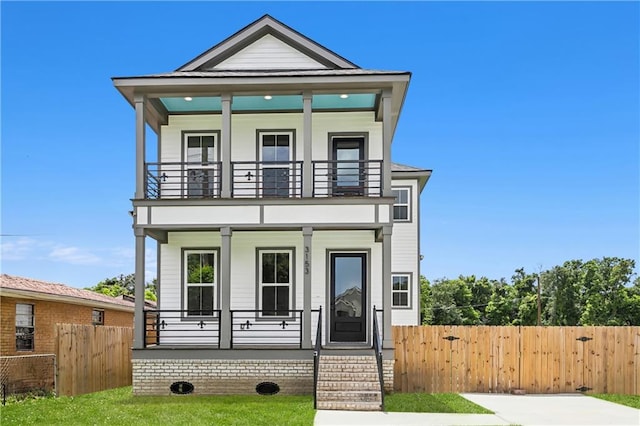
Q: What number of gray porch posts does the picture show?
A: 8